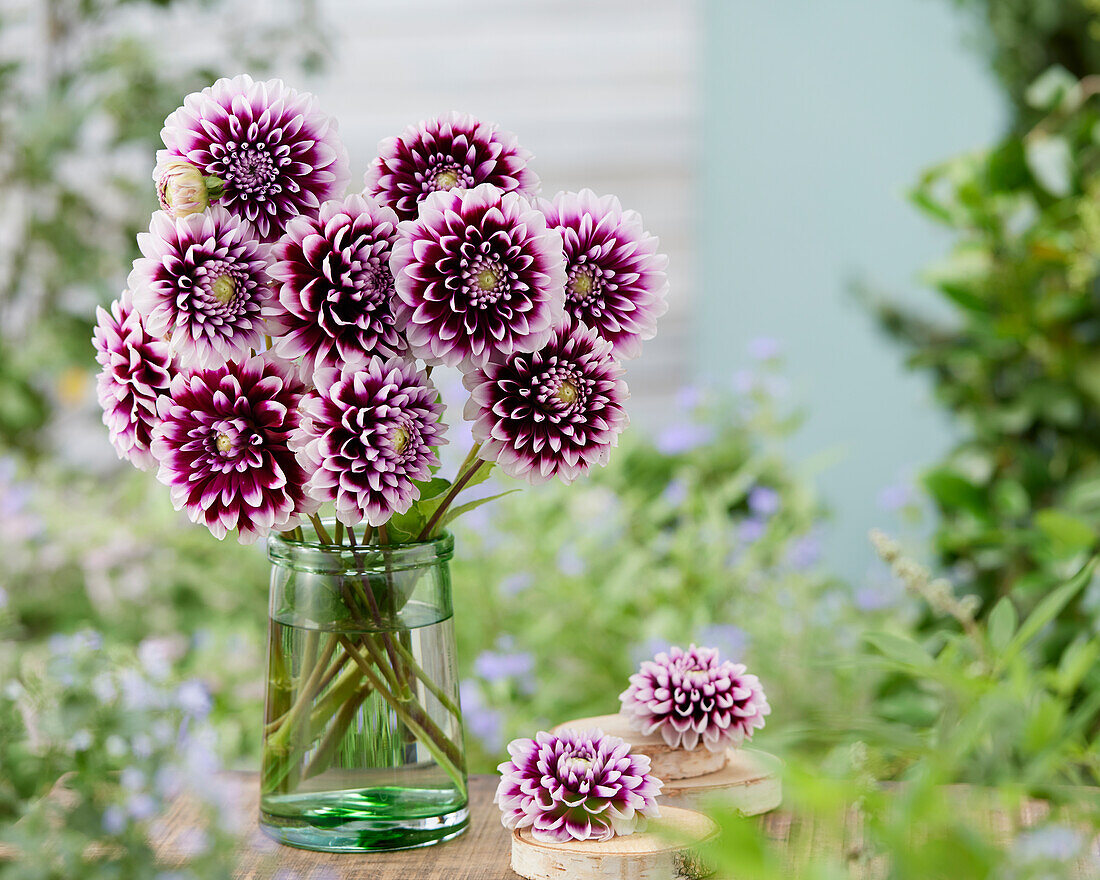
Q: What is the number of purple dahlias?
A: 12